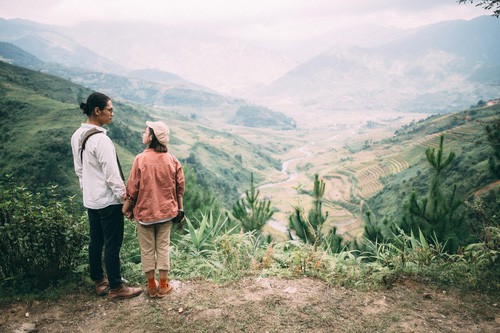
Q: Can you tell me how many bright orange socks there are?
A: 2